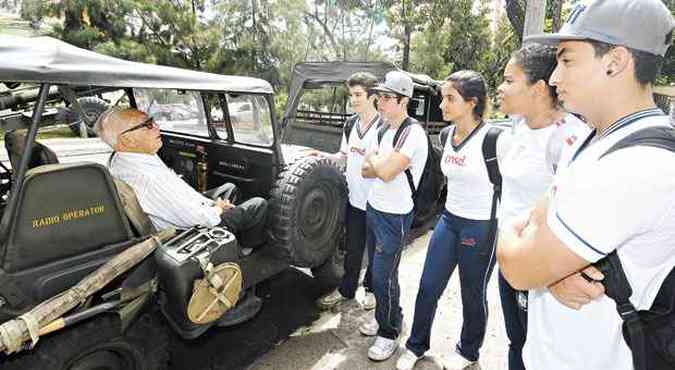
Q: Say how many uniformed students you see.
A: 5